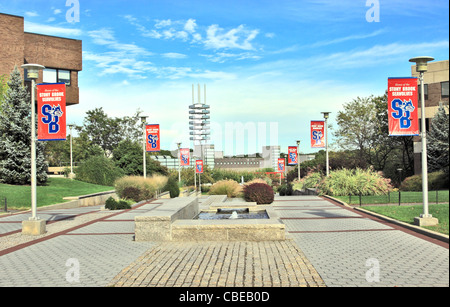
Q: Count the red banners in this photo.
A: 8